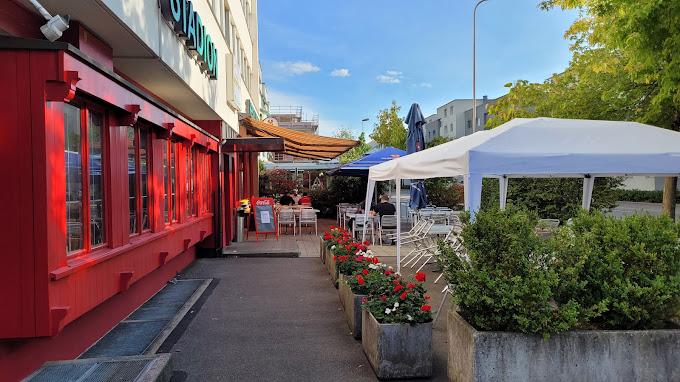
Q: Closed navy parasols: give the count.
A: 1